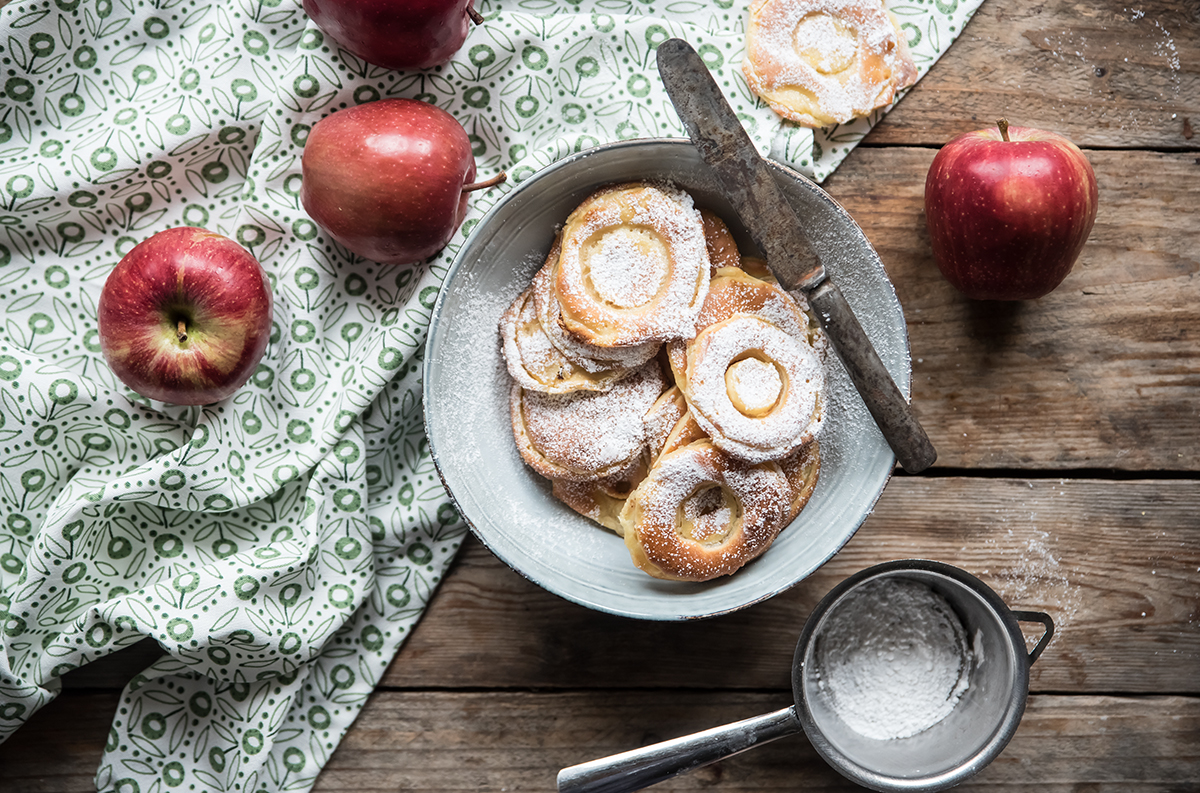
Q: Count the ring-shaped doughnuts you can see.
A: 4